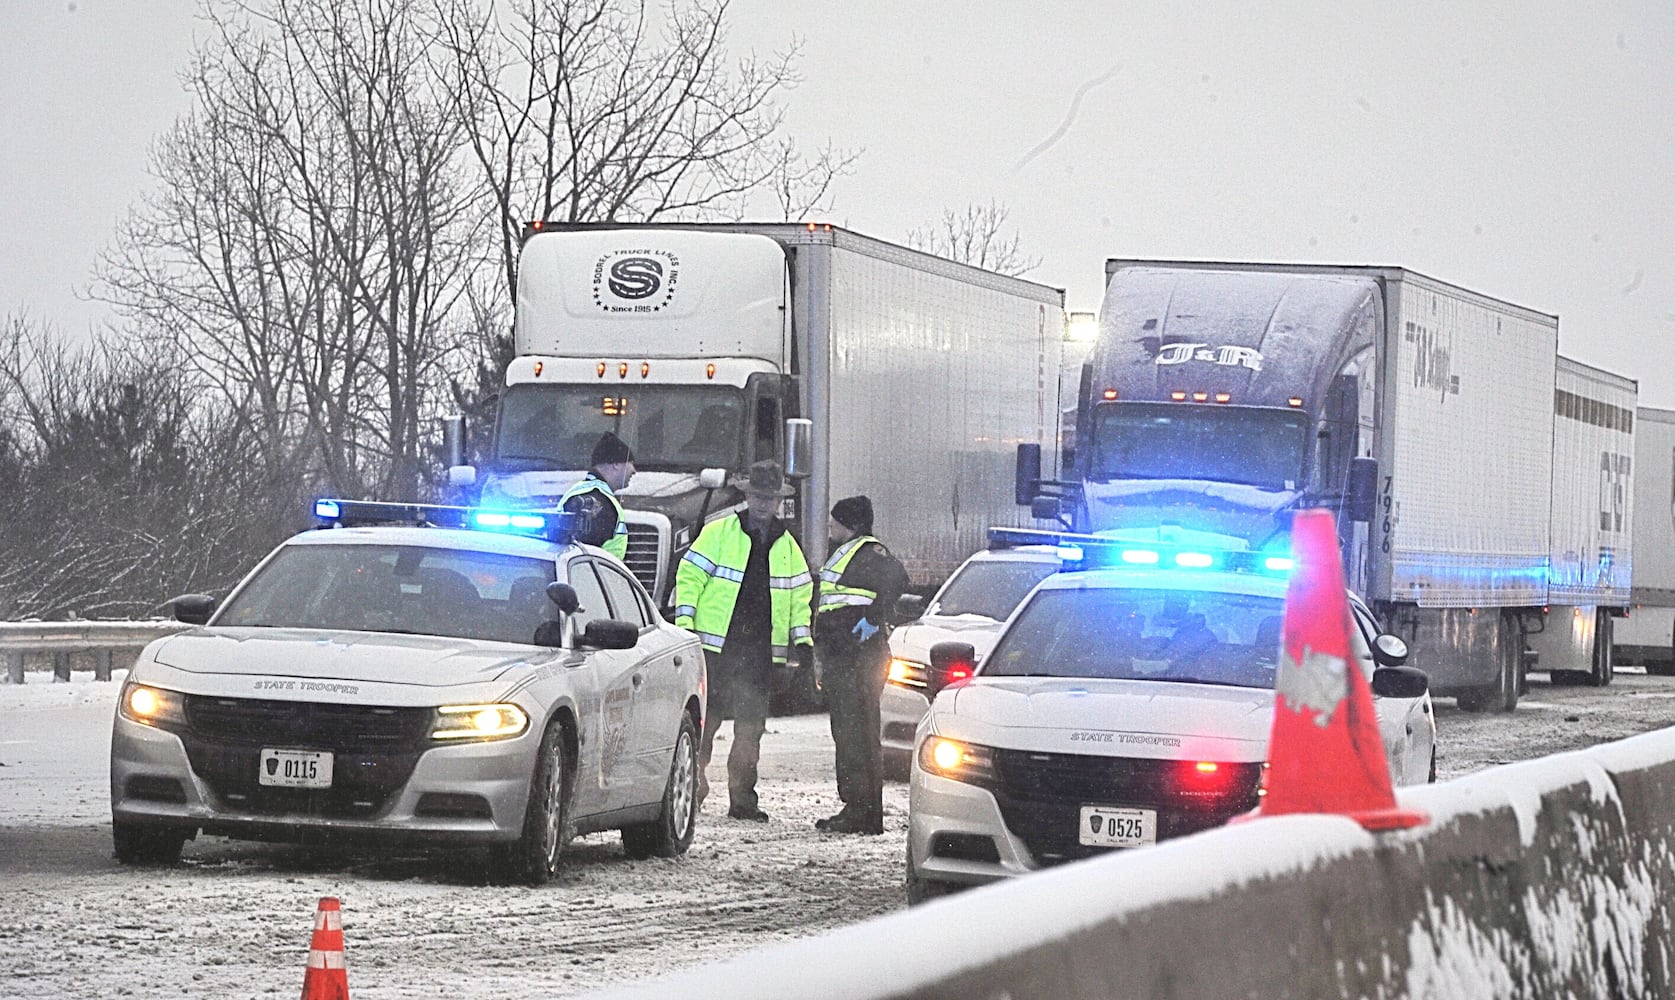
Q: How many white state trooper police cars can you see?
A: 3